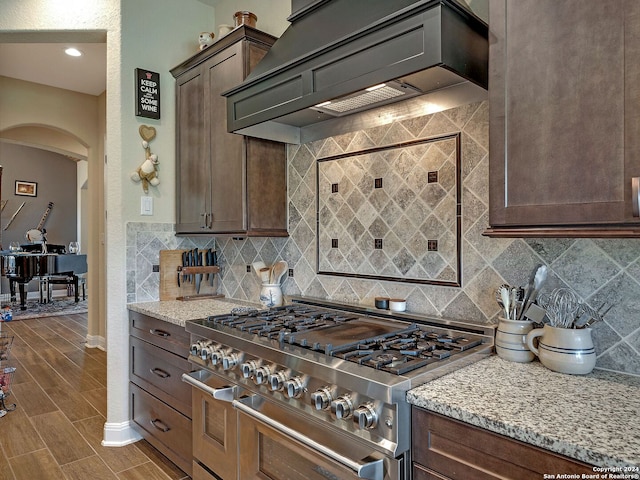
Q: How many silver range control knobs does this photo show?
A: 11